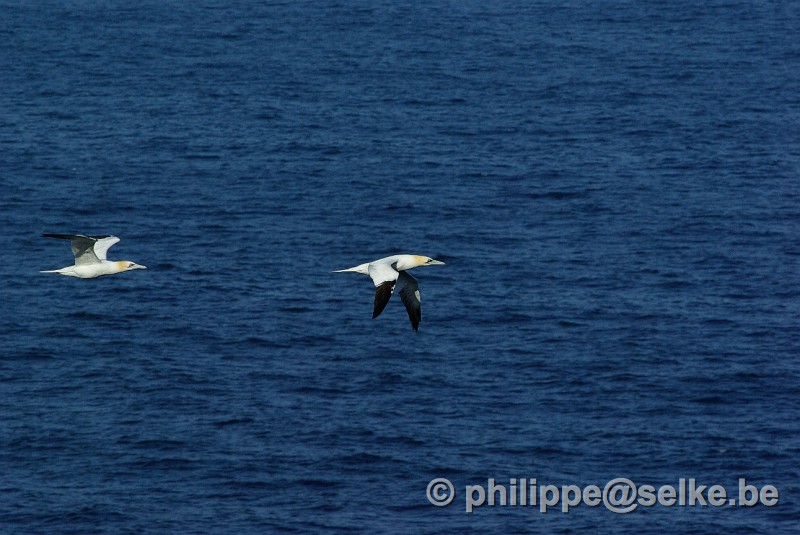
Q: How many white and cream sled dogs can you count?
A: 0